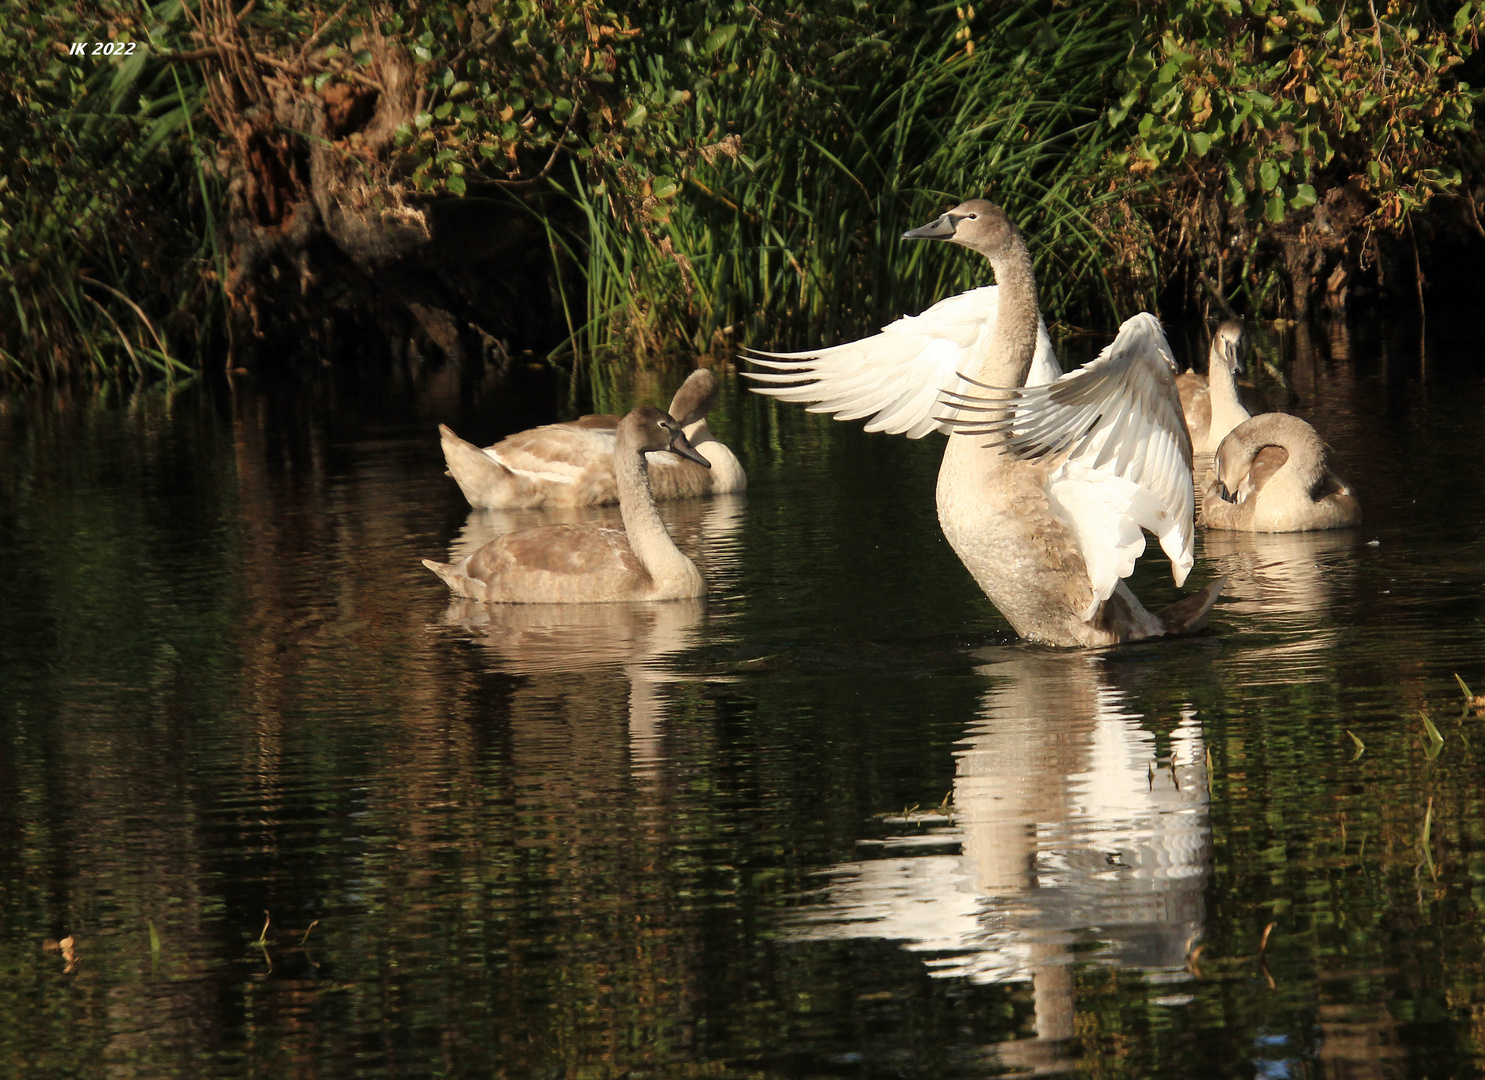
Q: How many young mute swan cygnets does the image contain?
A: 5